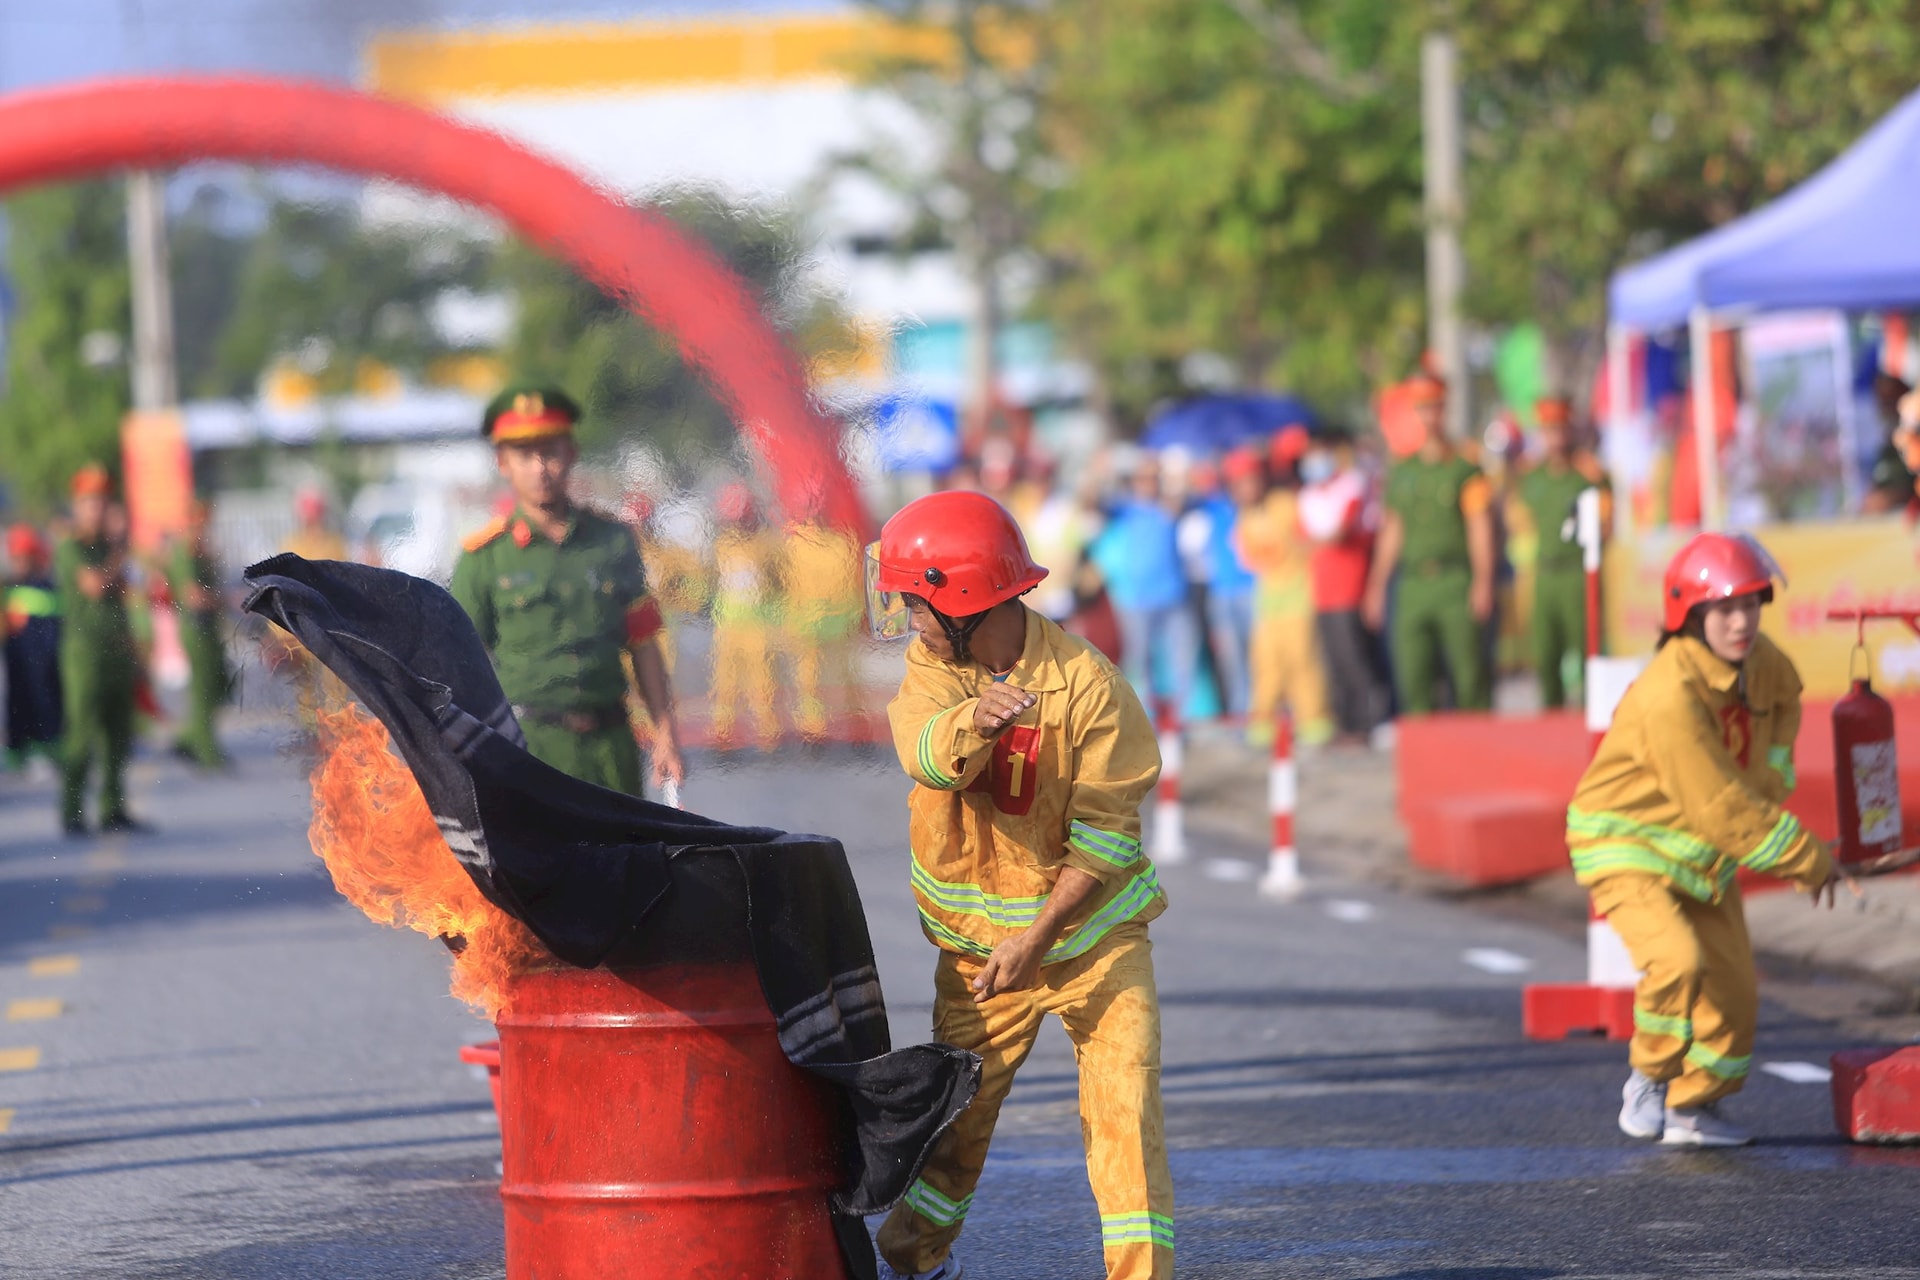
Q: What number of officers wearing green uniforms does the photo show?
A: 5